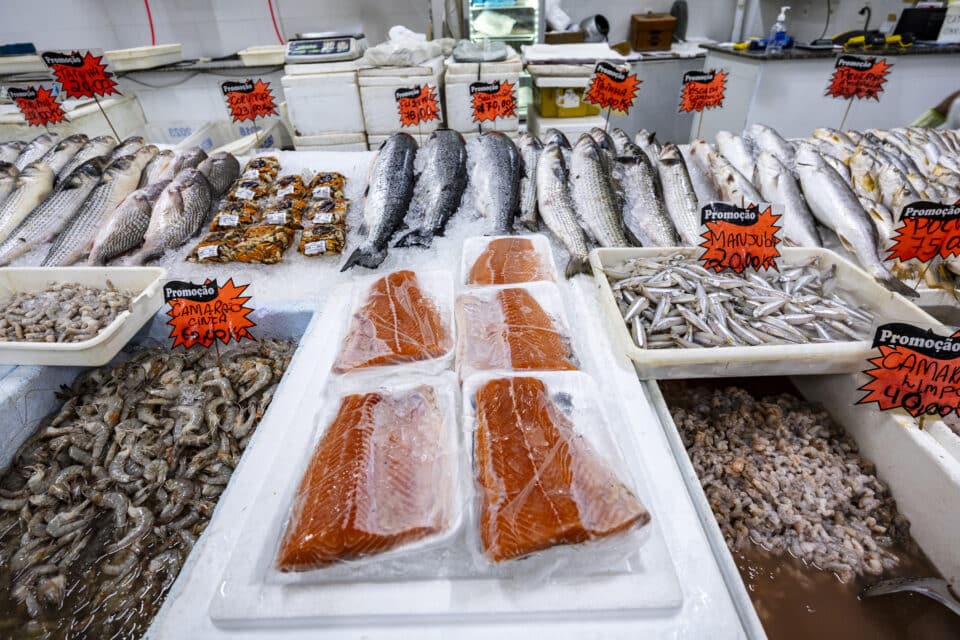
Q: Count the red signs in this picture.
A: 12